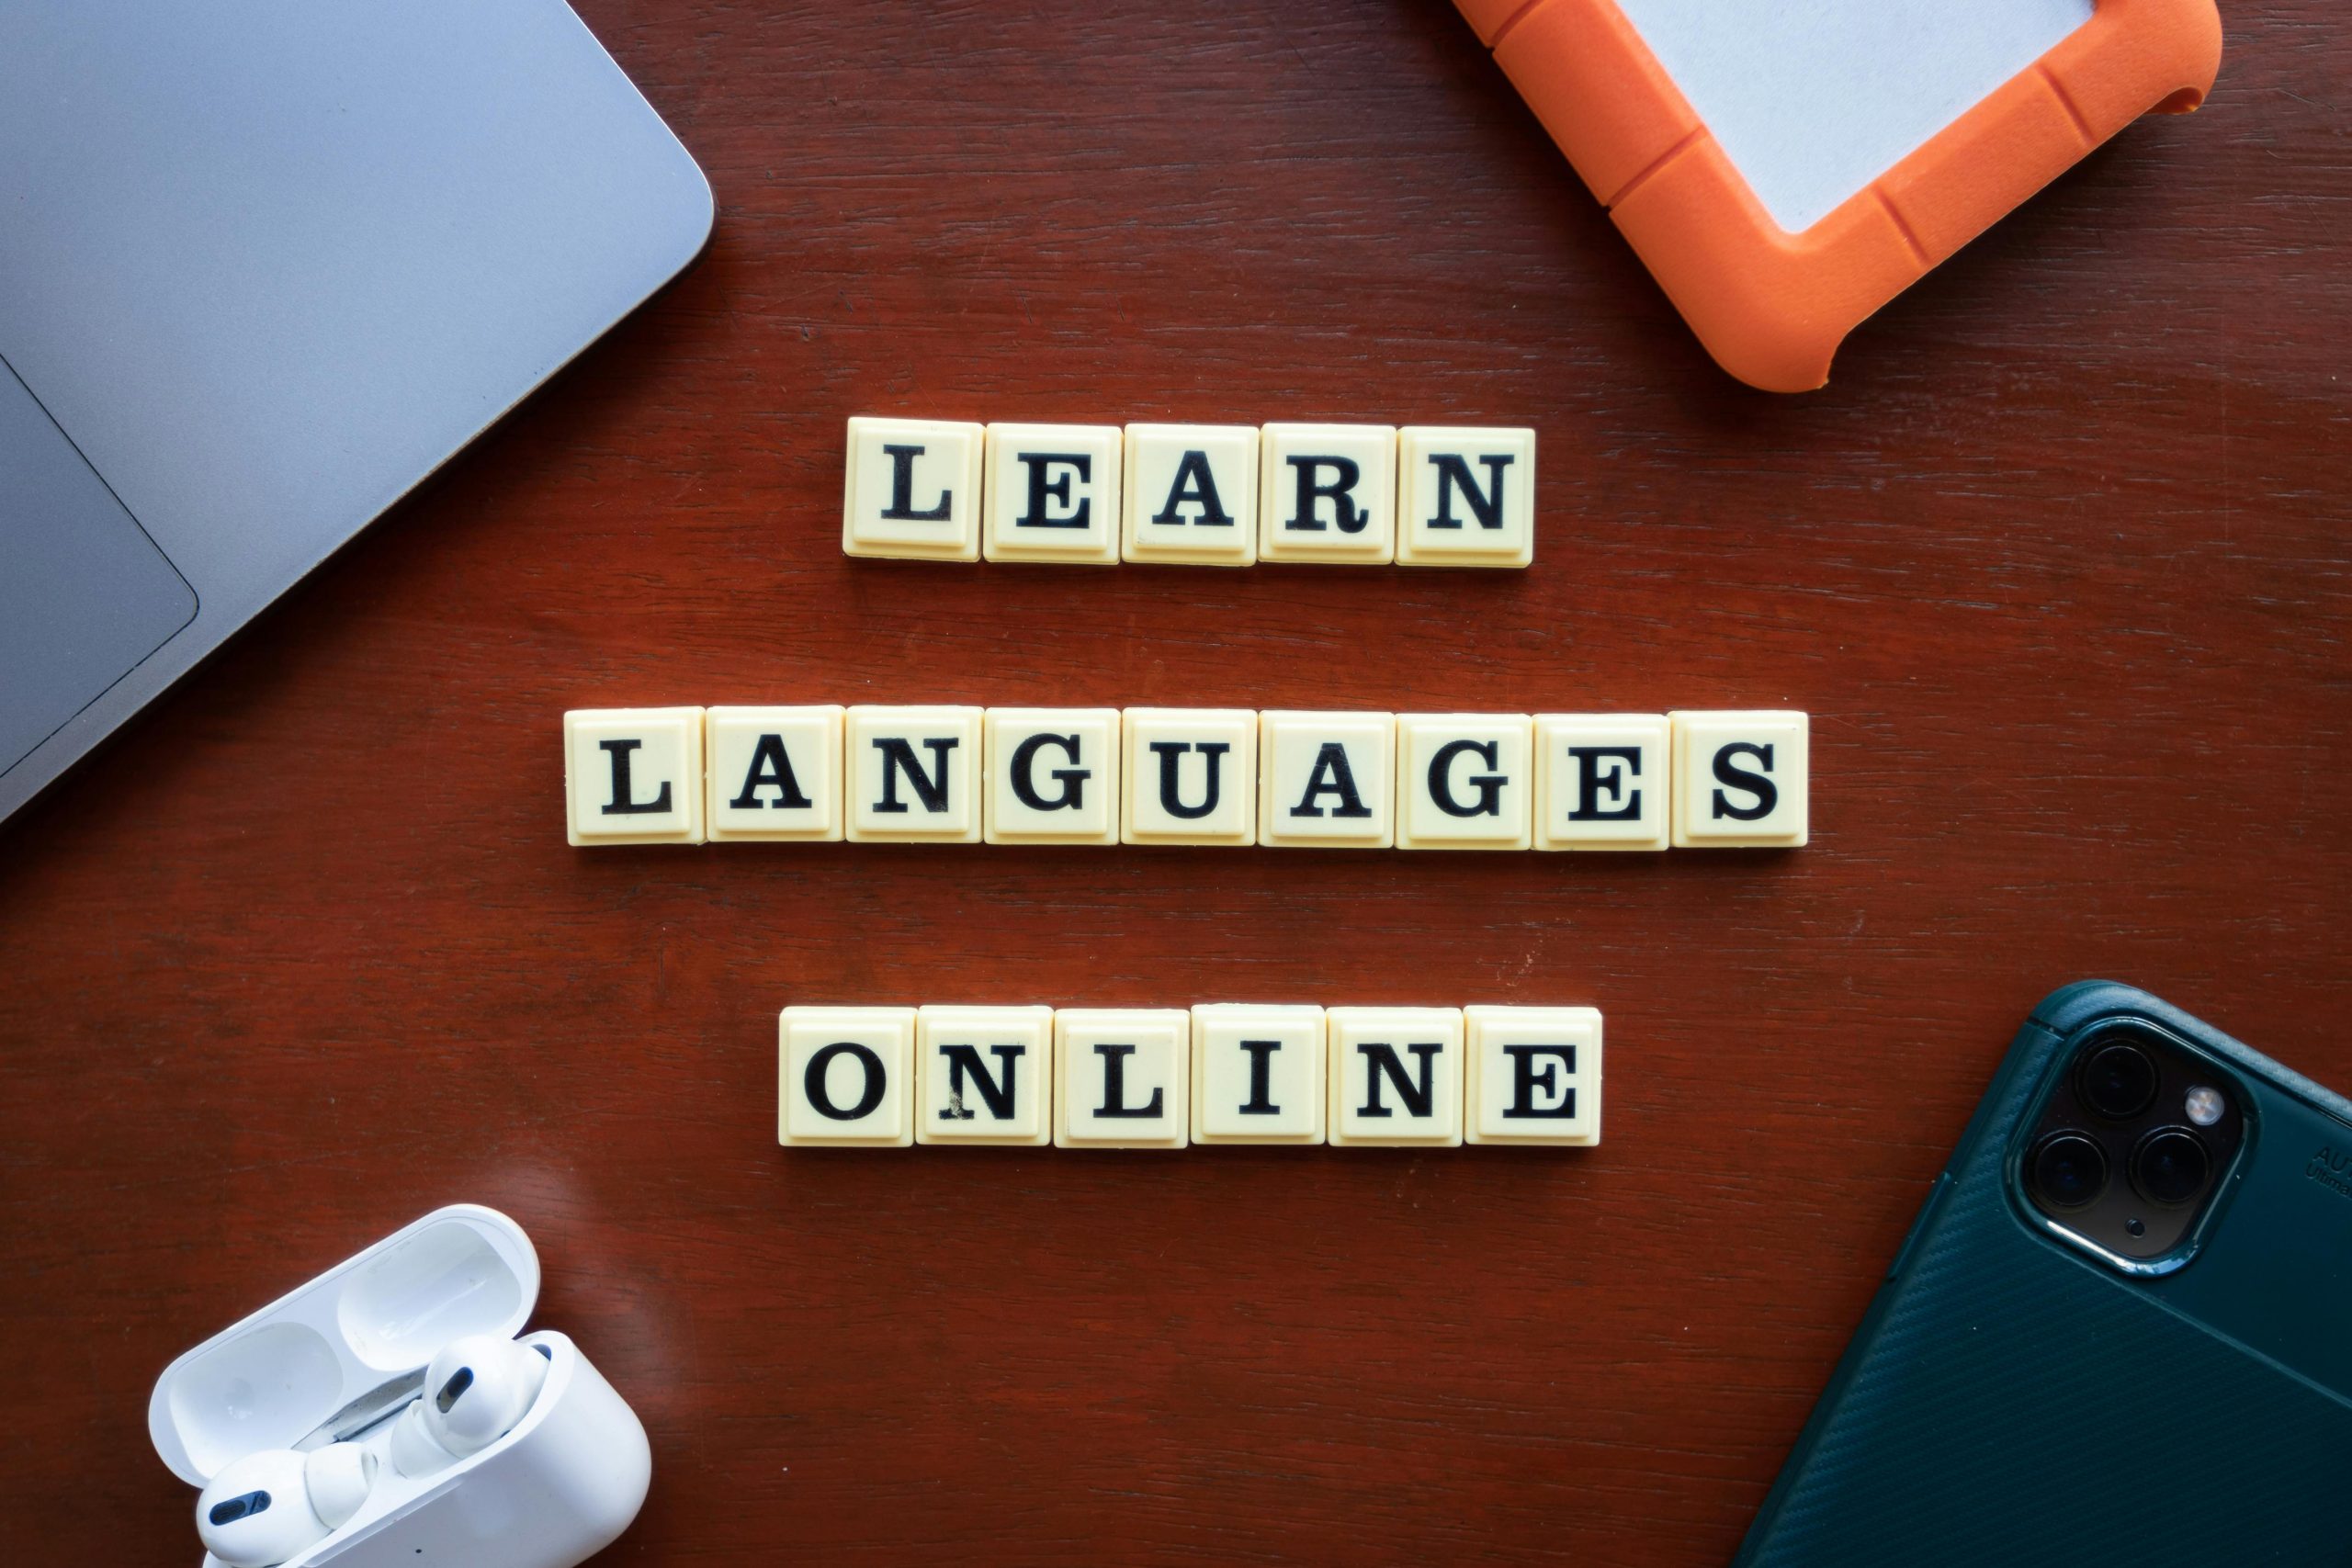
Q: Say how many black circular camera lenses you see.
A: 3